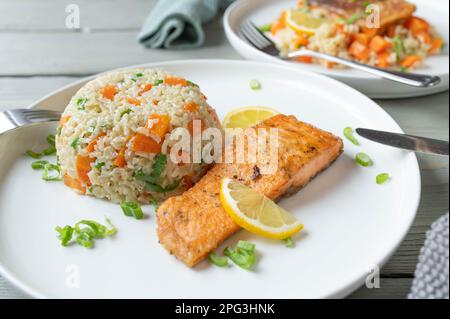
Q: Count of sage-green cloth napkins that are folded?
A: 1